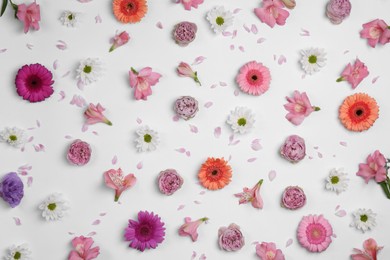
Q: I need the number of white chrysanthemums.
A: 11